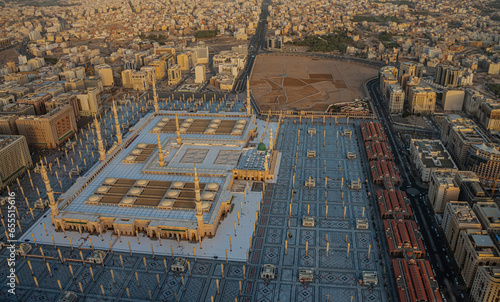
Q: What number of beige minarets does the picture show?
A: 10